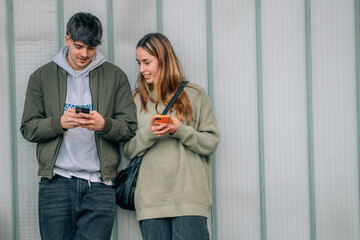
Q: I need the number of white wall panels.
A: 8